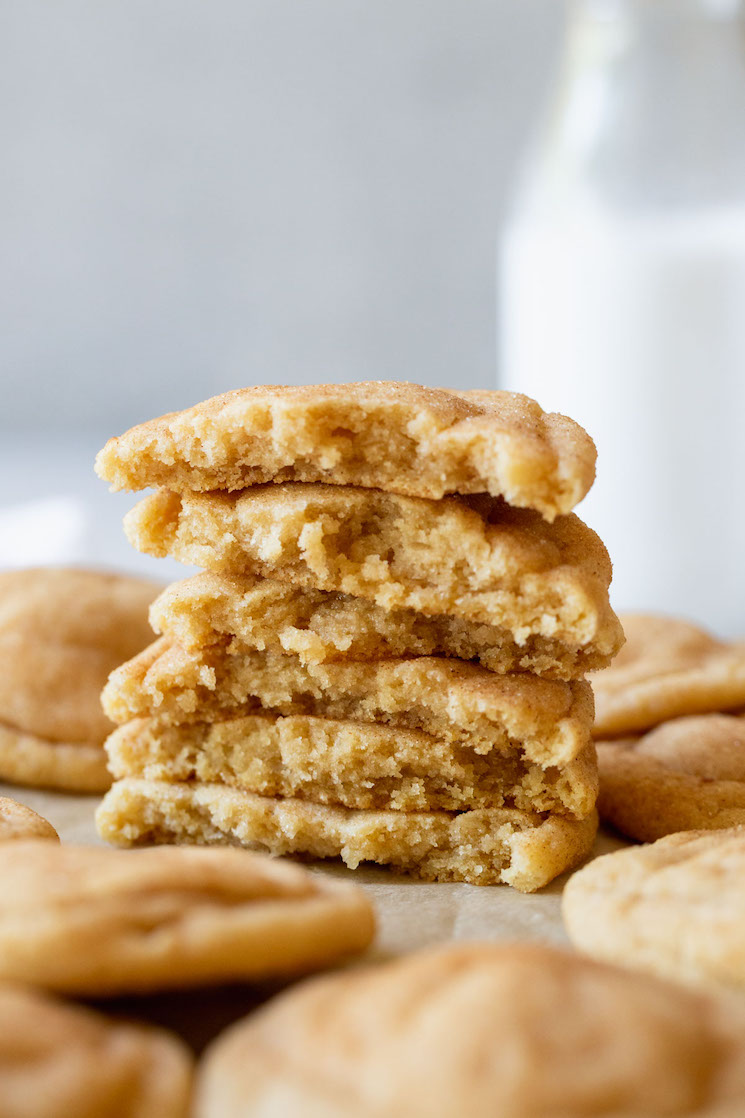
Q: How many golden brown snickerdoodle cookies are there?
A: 14